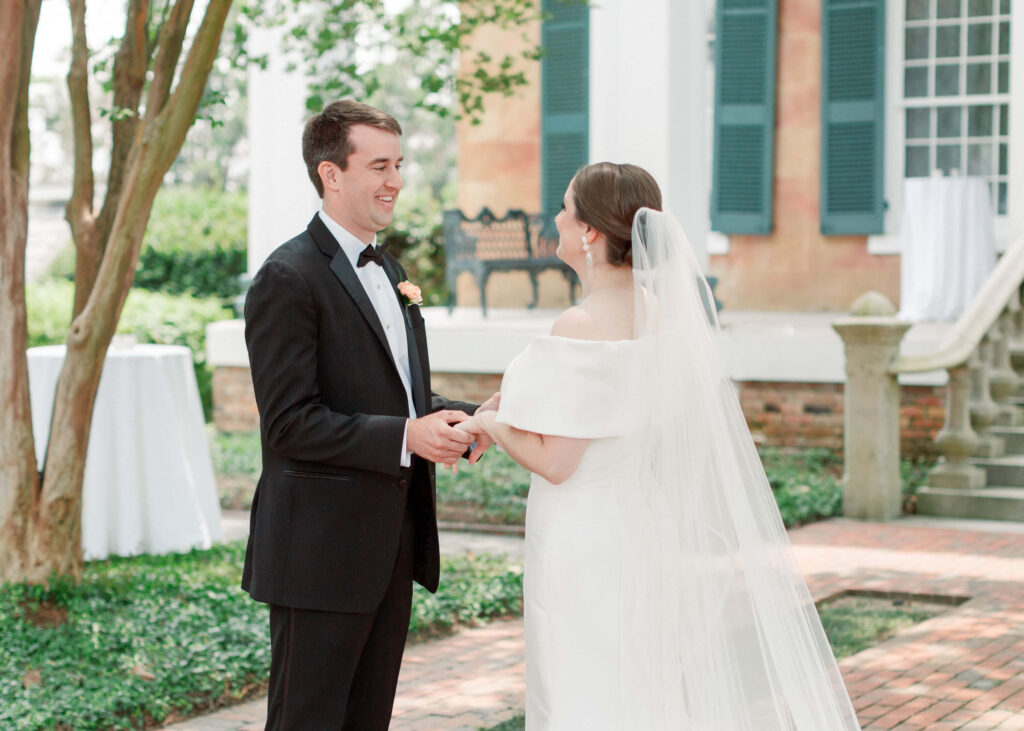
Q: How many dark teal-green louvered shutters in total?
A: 3